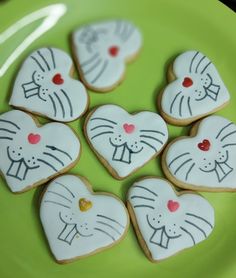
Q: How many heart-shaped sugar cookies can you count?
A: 8